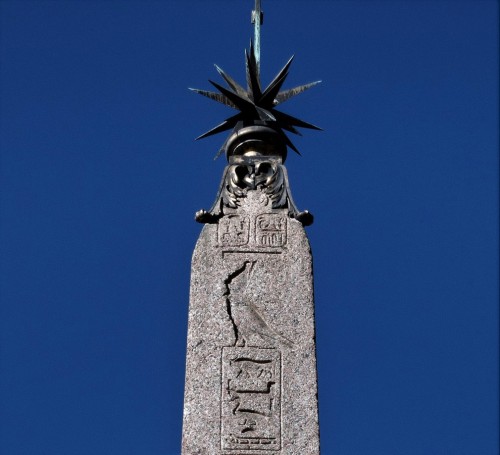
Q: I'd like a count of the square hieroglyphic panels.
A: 2